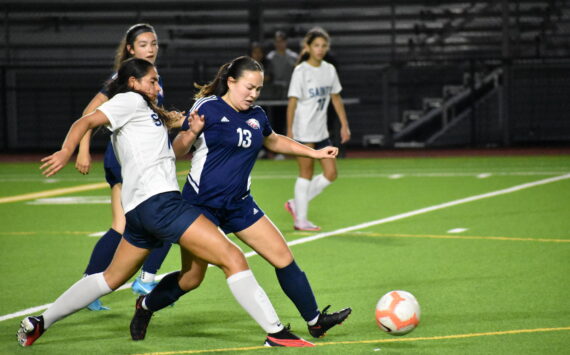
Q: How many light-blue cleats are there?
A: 2